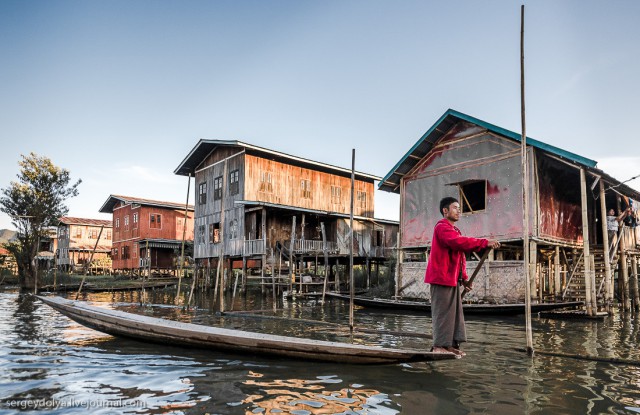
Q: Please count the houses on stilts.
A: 4